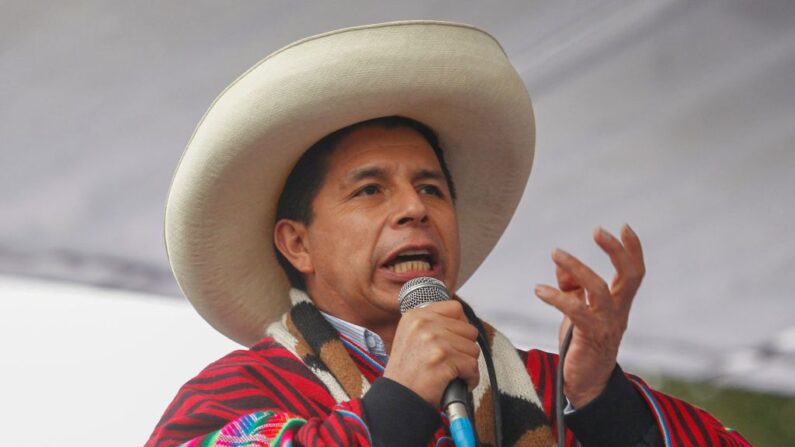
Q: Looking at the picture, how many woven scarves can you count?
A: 1